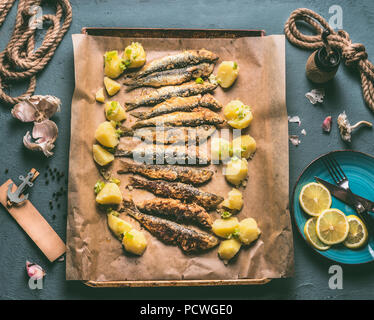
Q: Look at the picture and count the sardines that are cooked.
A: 11